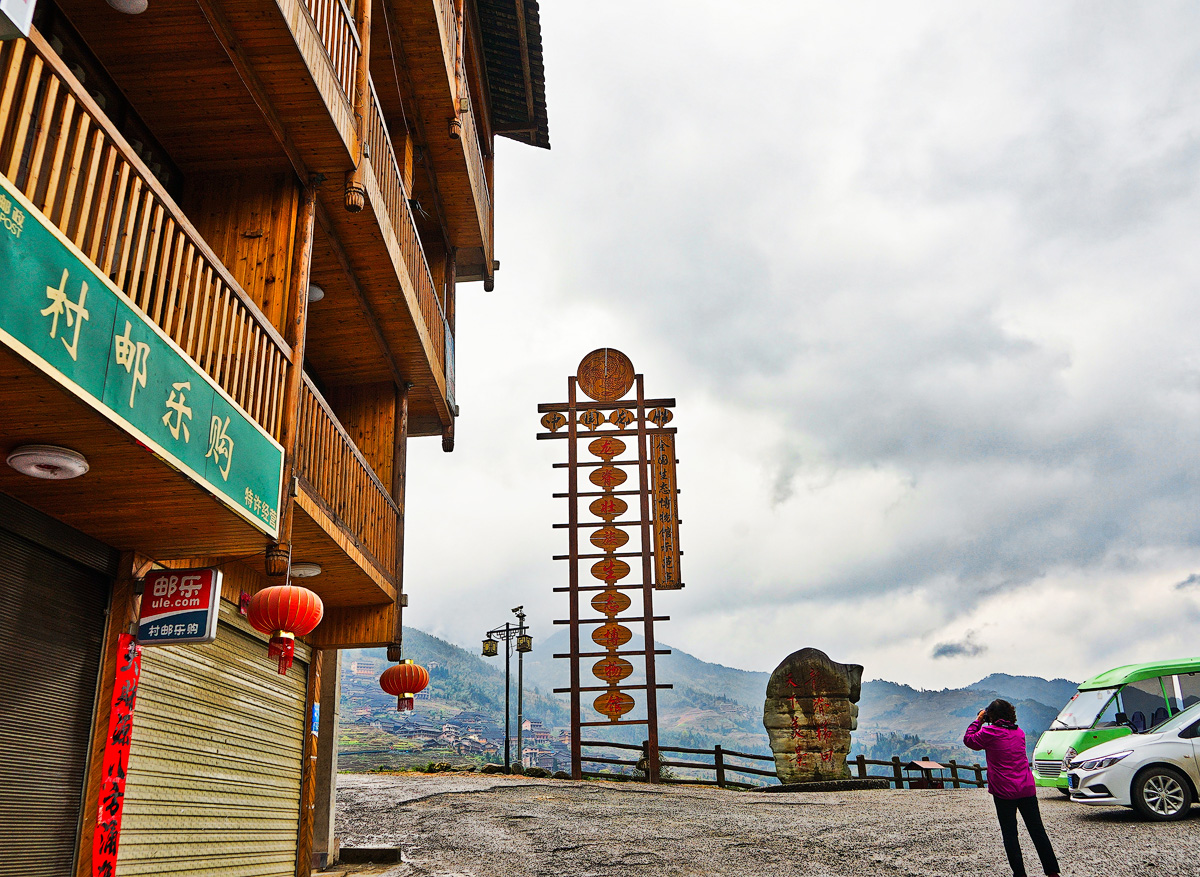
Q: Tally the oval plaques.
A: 13